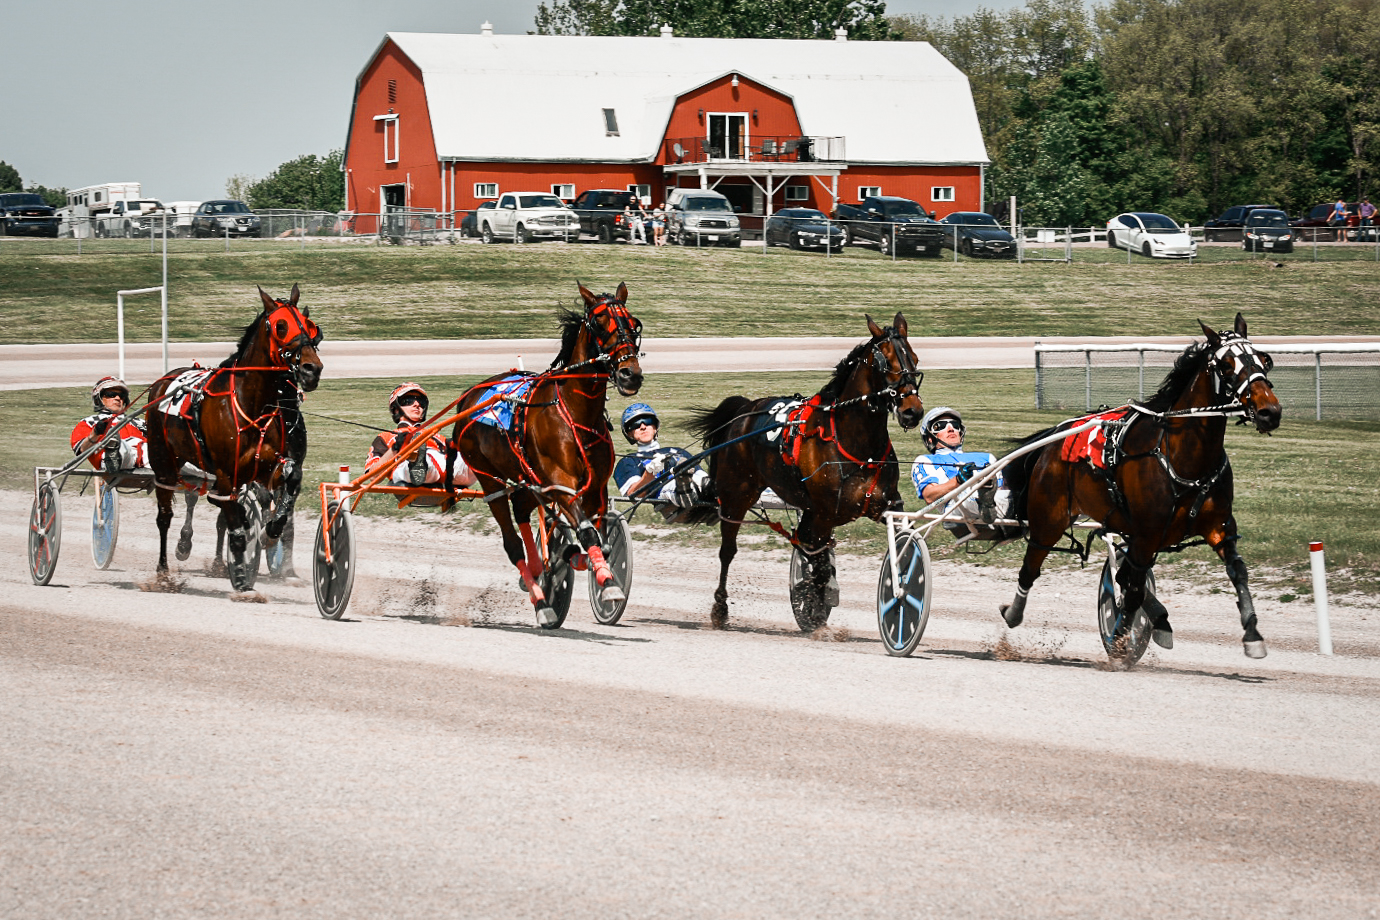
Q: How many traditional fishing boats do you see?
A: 0